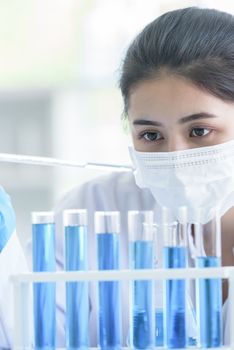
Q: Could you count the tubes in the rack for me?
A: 6